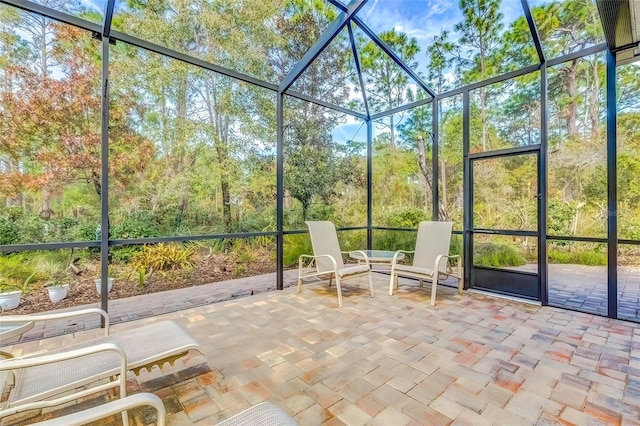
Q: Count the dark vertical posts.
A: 7